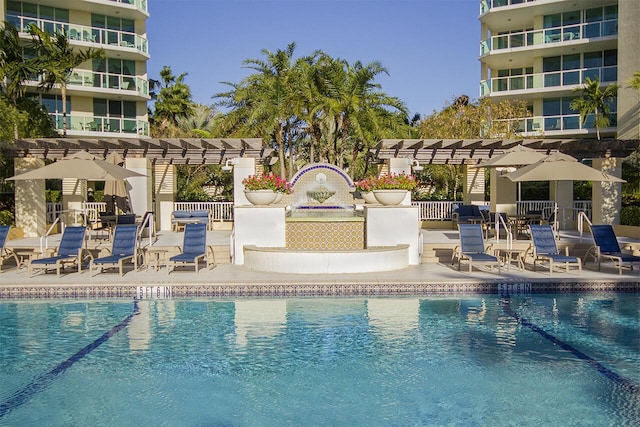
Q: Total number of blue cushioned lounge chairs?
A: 7